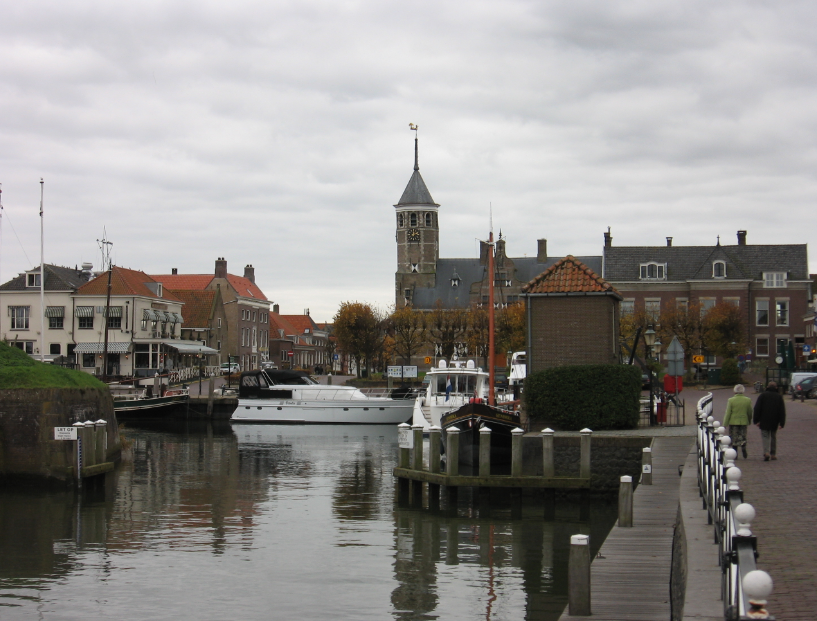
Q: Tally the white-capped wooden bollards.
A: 14